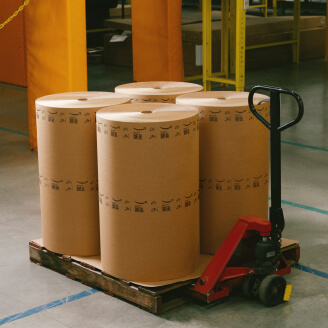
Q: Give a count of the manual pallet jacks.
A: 1